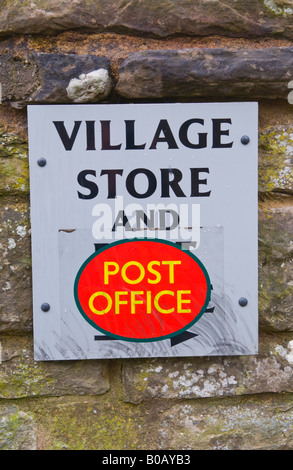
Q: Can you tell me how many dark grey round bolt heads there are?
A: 4